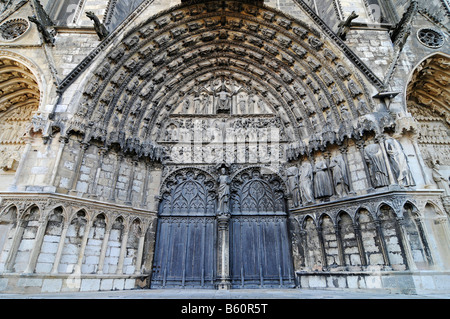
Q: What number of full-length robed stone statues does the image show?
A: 7